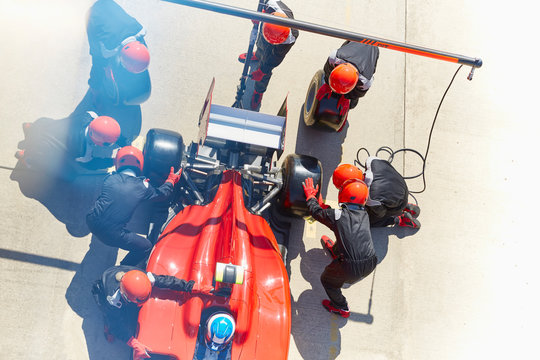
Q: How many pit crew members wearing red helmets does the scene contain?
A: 8